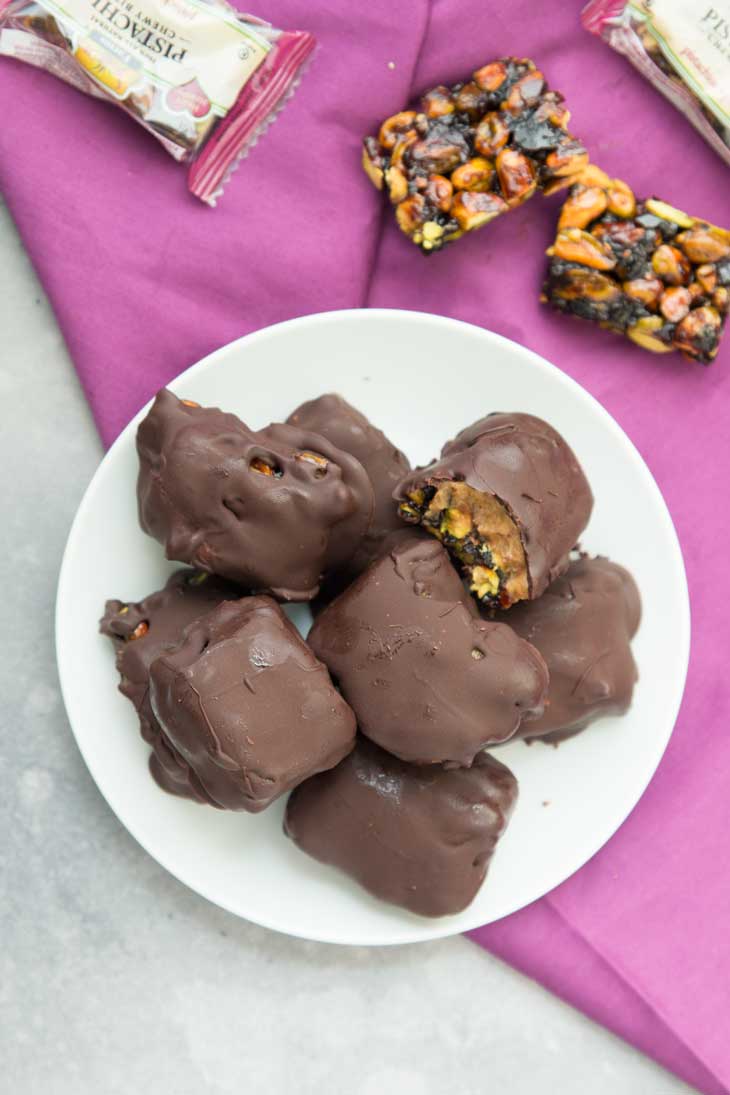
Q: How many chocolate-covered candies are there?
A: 8